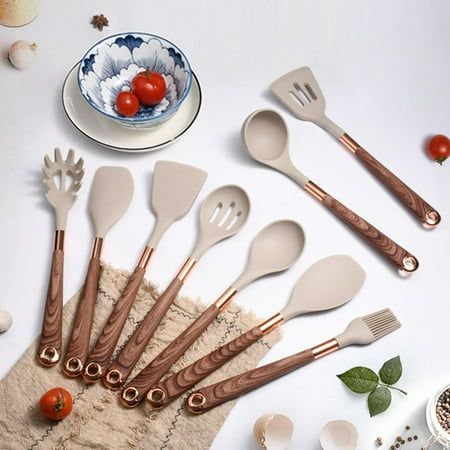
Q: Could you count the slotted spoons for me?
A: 1